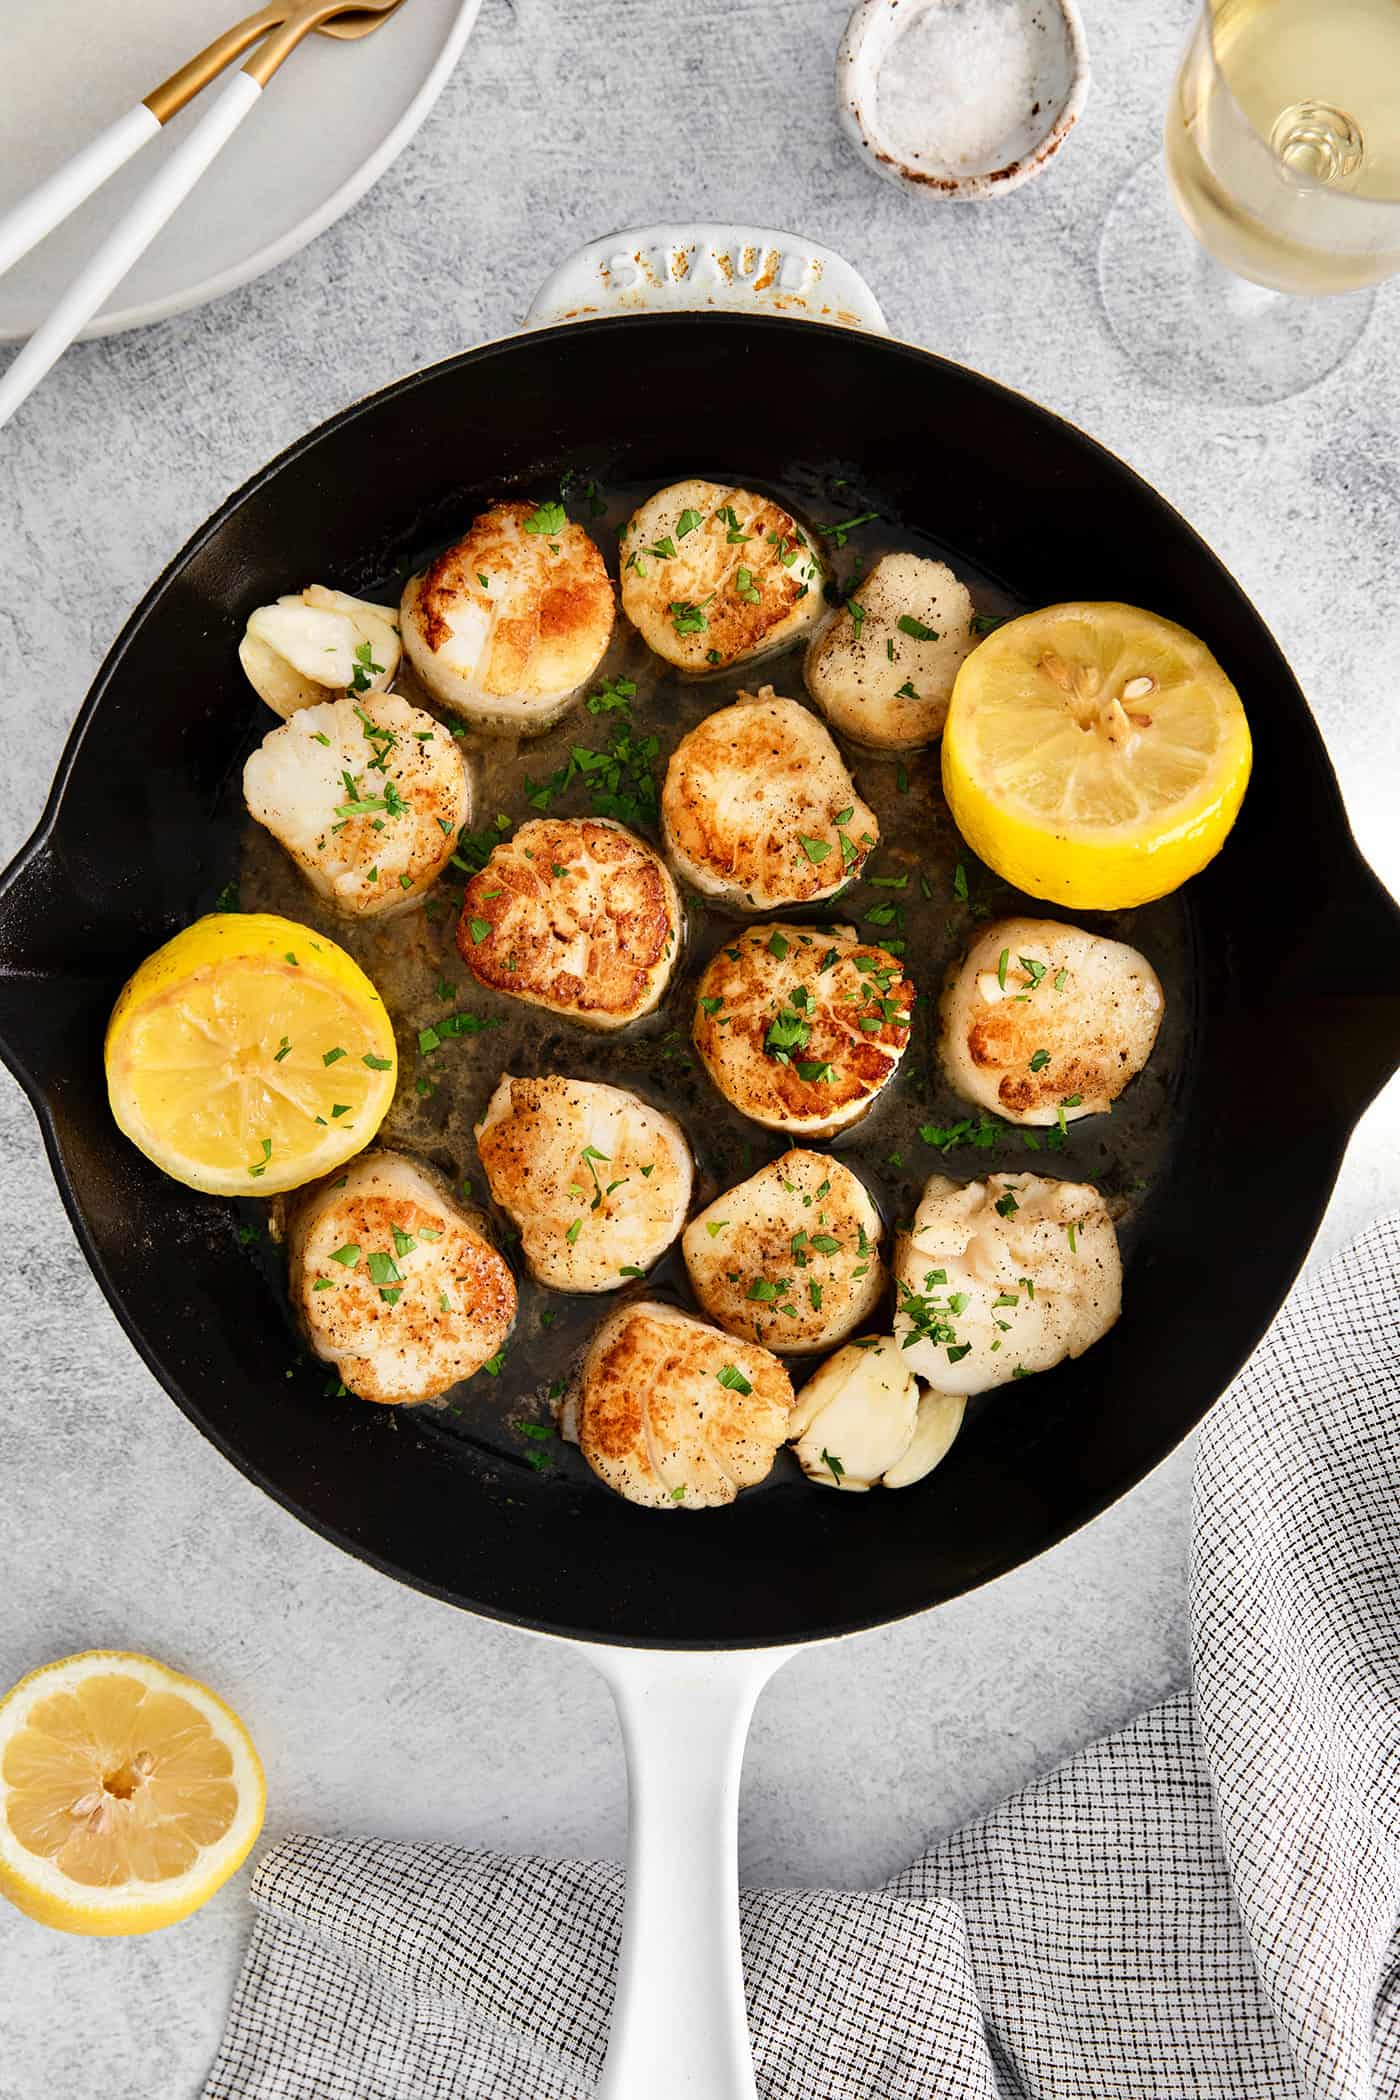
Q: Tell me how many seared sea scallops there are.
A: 13